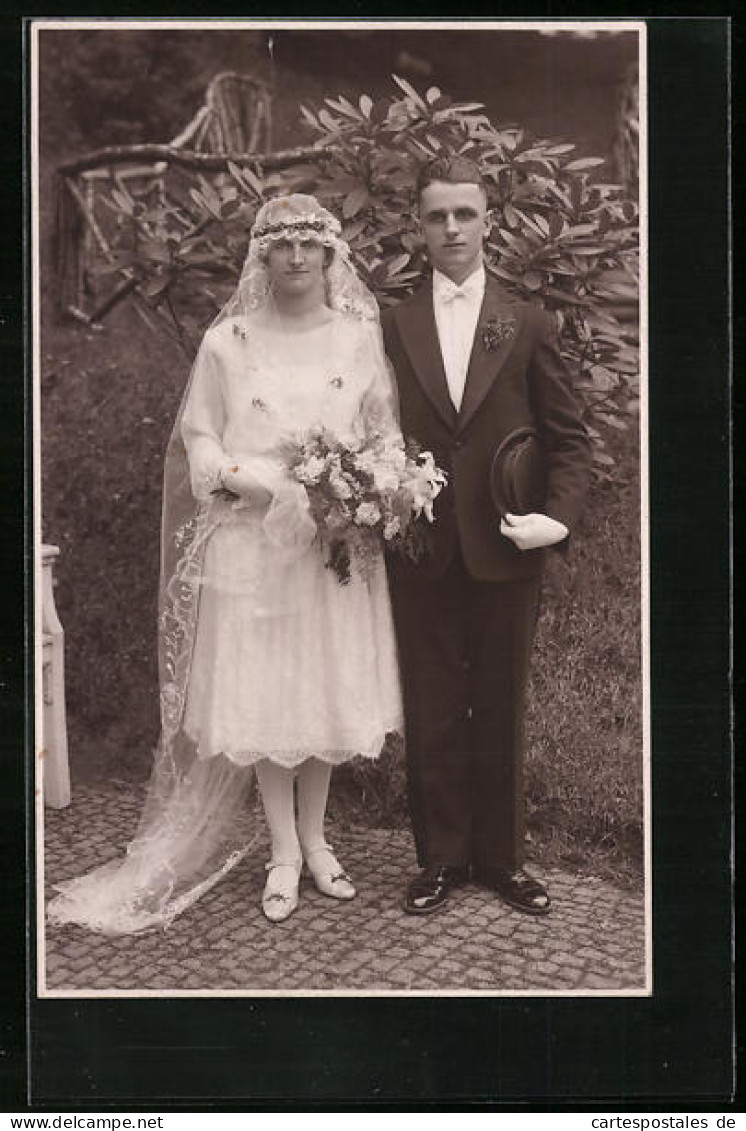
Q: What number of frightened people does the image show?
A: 0